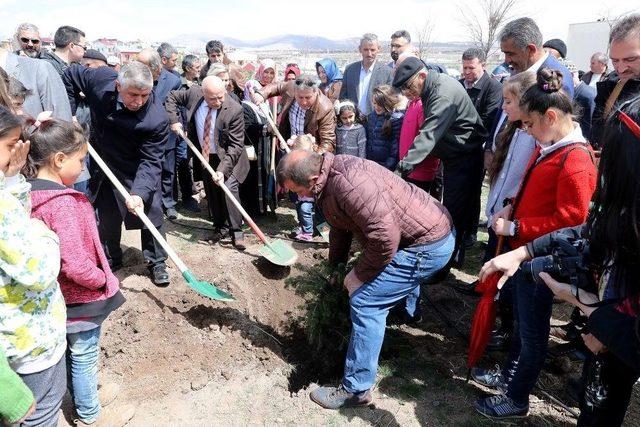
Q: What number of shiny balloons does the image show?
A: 0